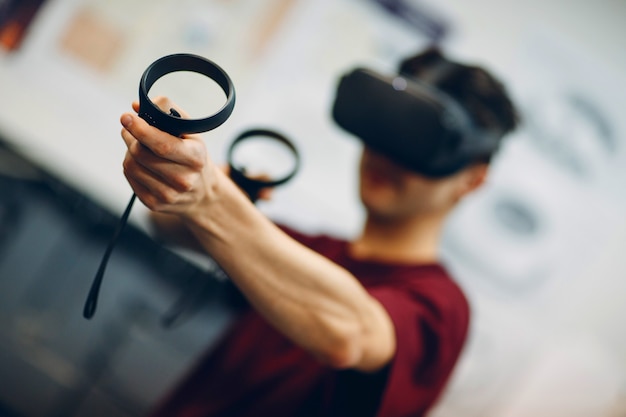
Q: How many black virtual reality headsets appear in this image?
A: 1